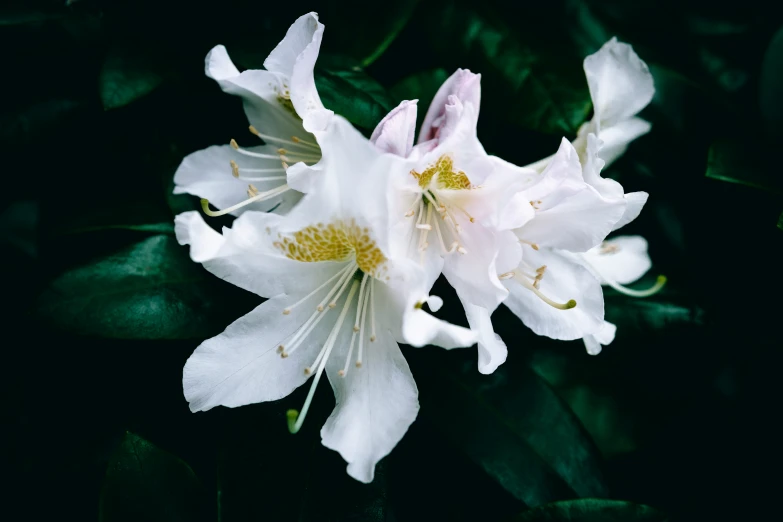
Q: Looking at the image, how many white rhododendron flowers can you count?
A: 5